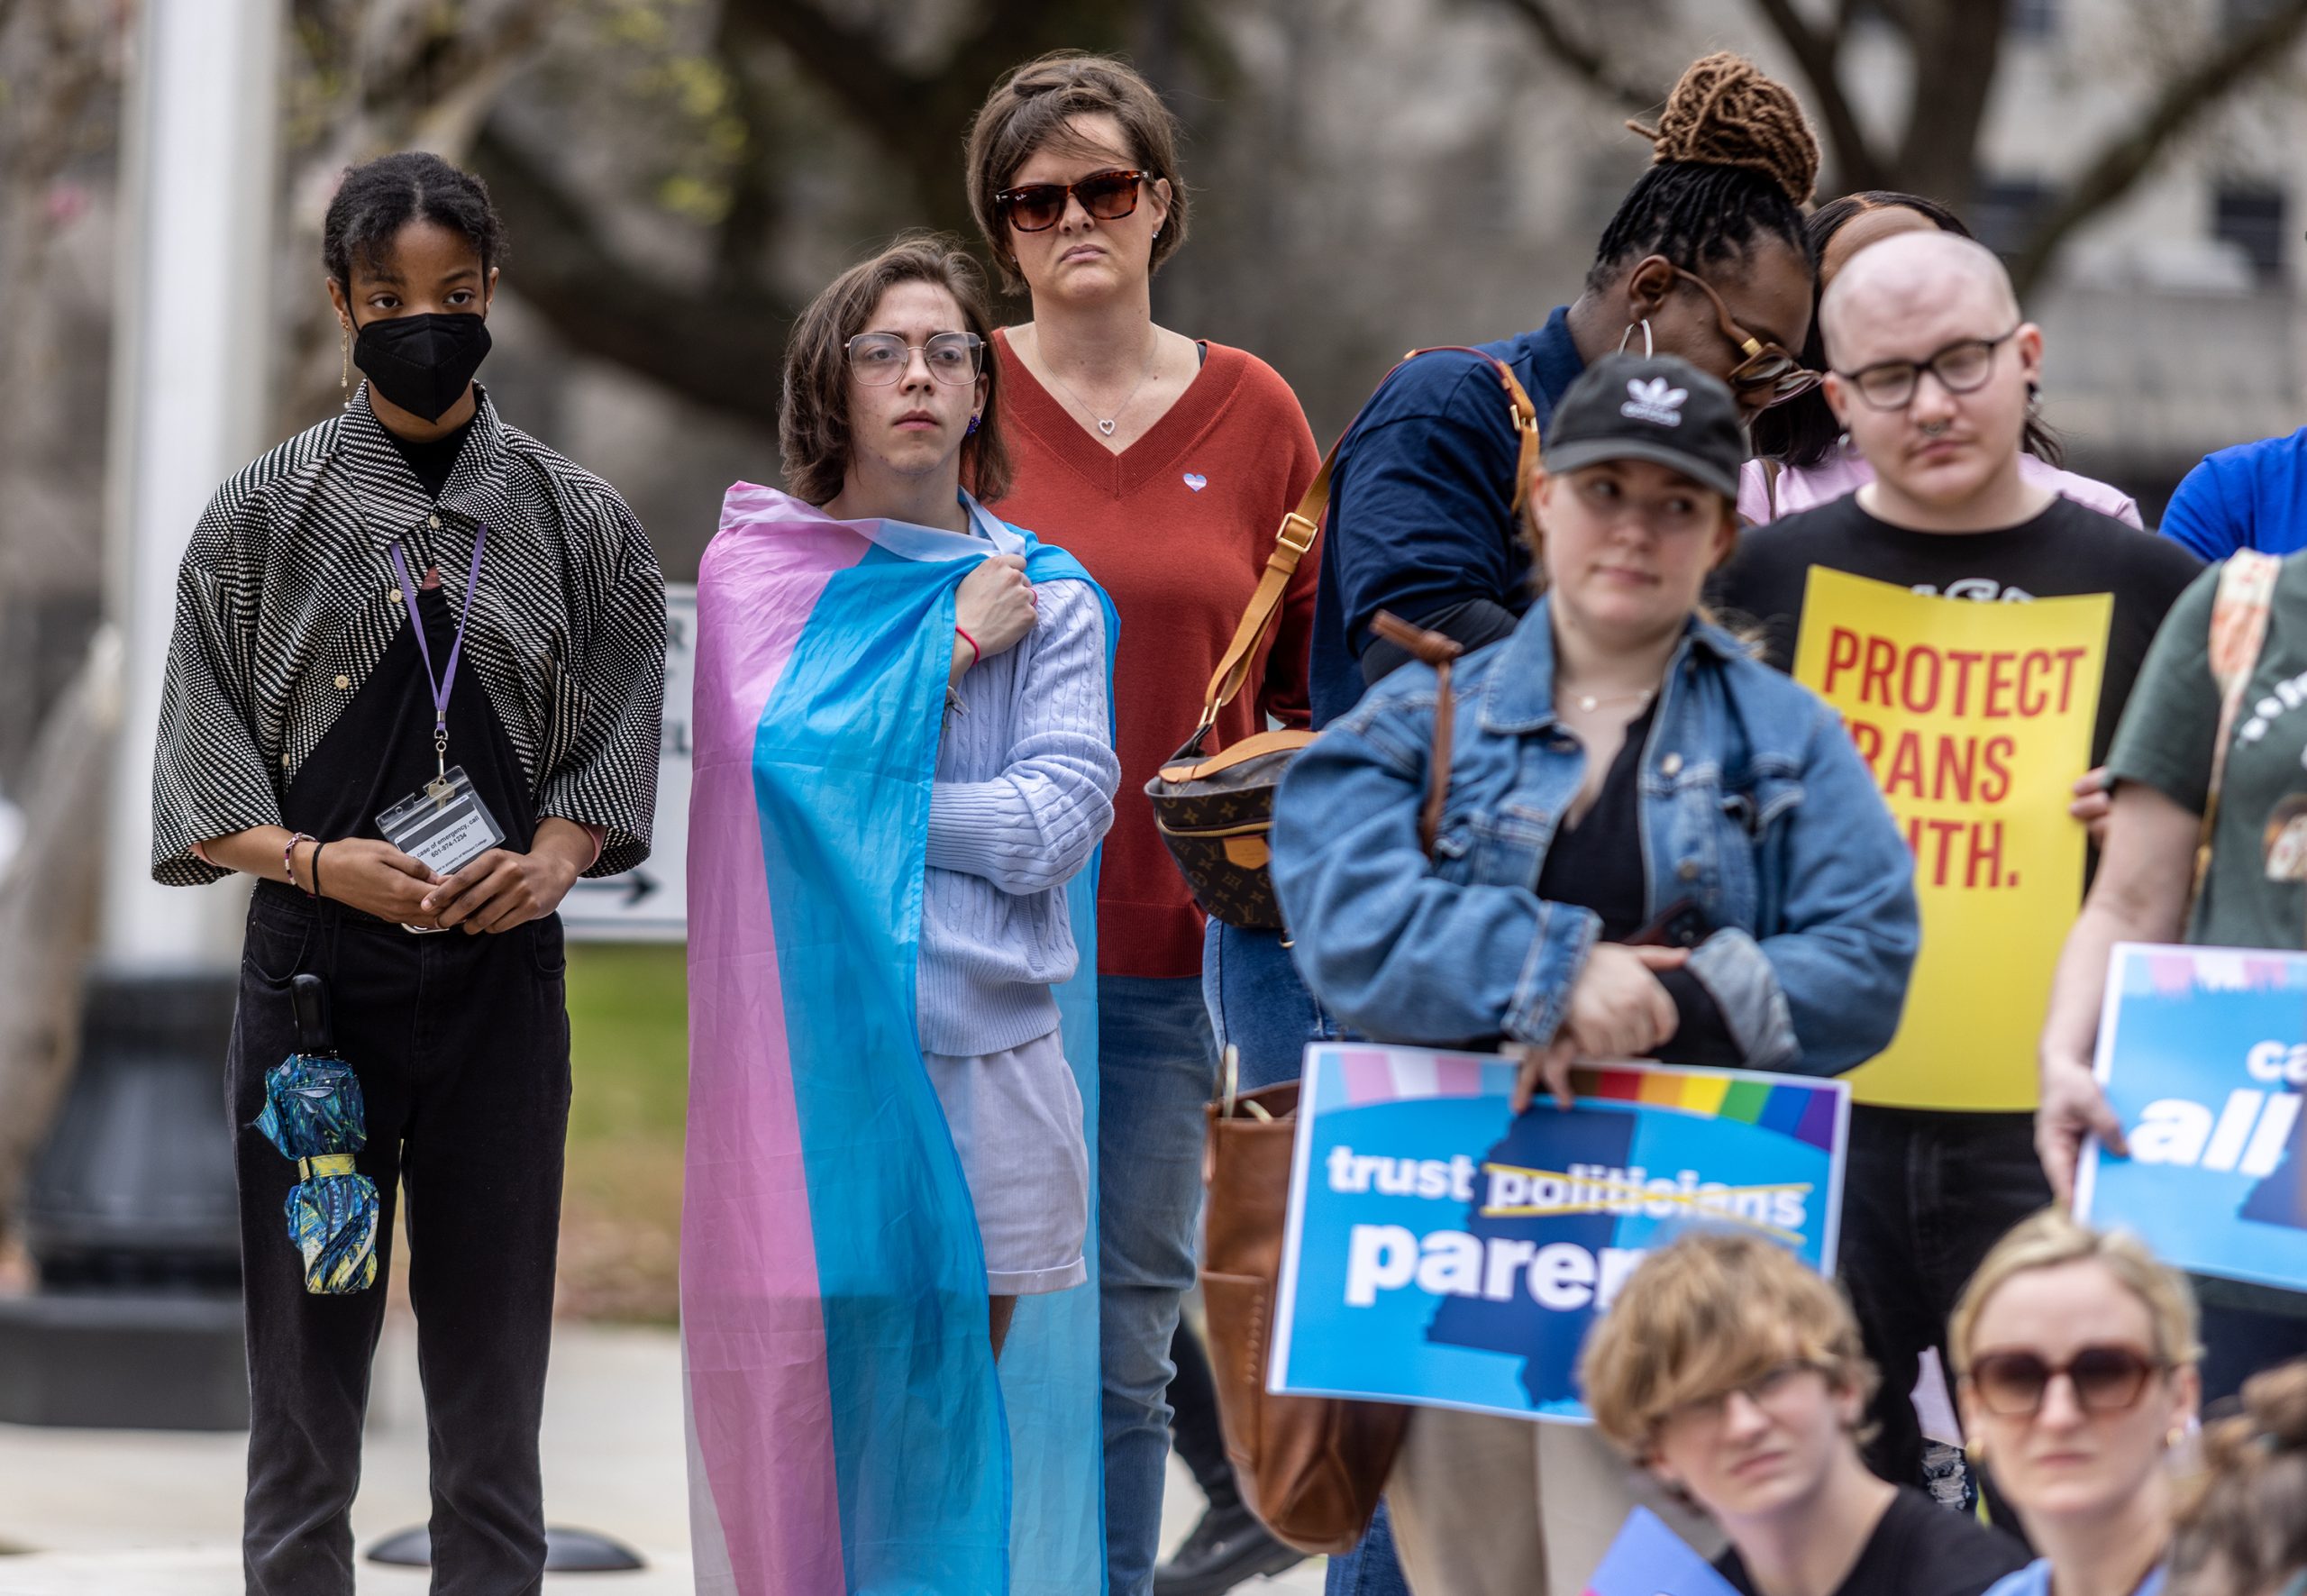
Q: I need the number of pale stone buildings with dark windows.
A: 1